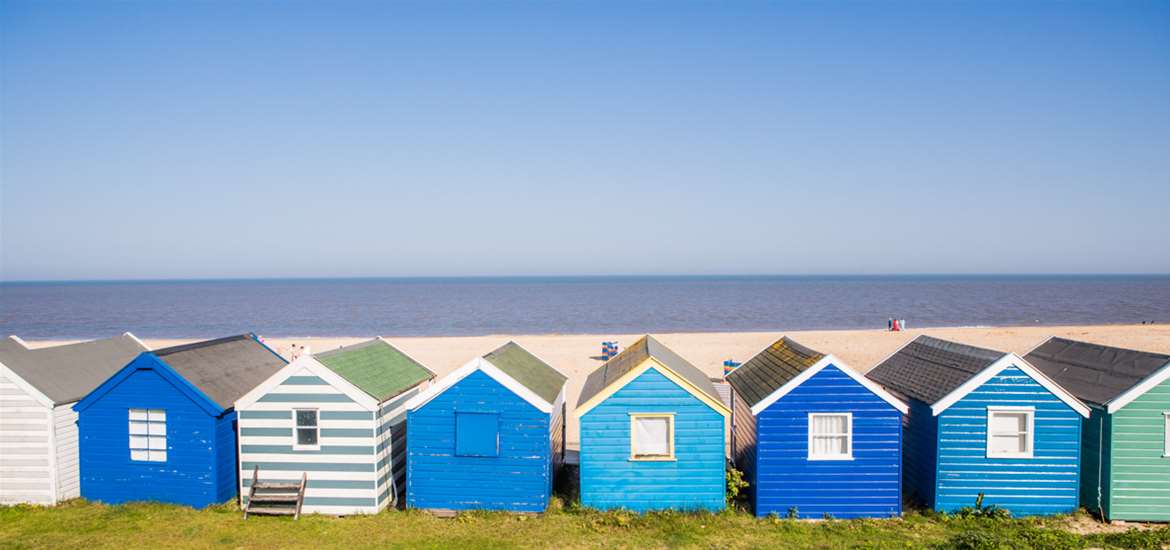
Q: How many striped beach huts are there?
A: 1